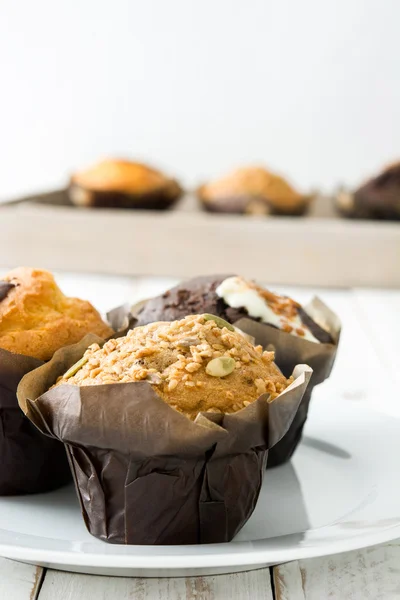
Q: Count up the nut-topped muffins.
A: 1